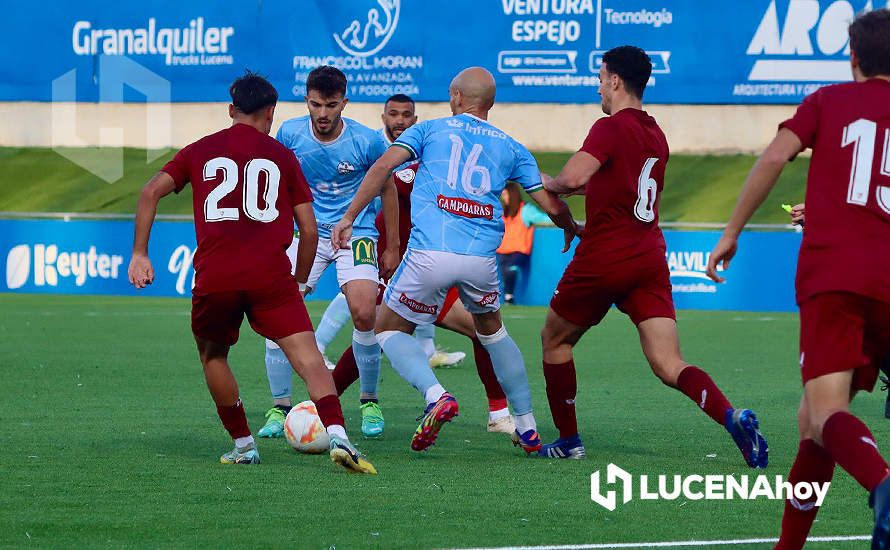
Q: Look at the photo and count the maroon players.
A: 4